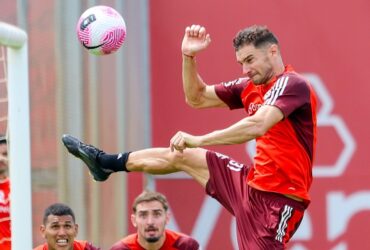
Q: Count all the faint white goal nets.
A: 1